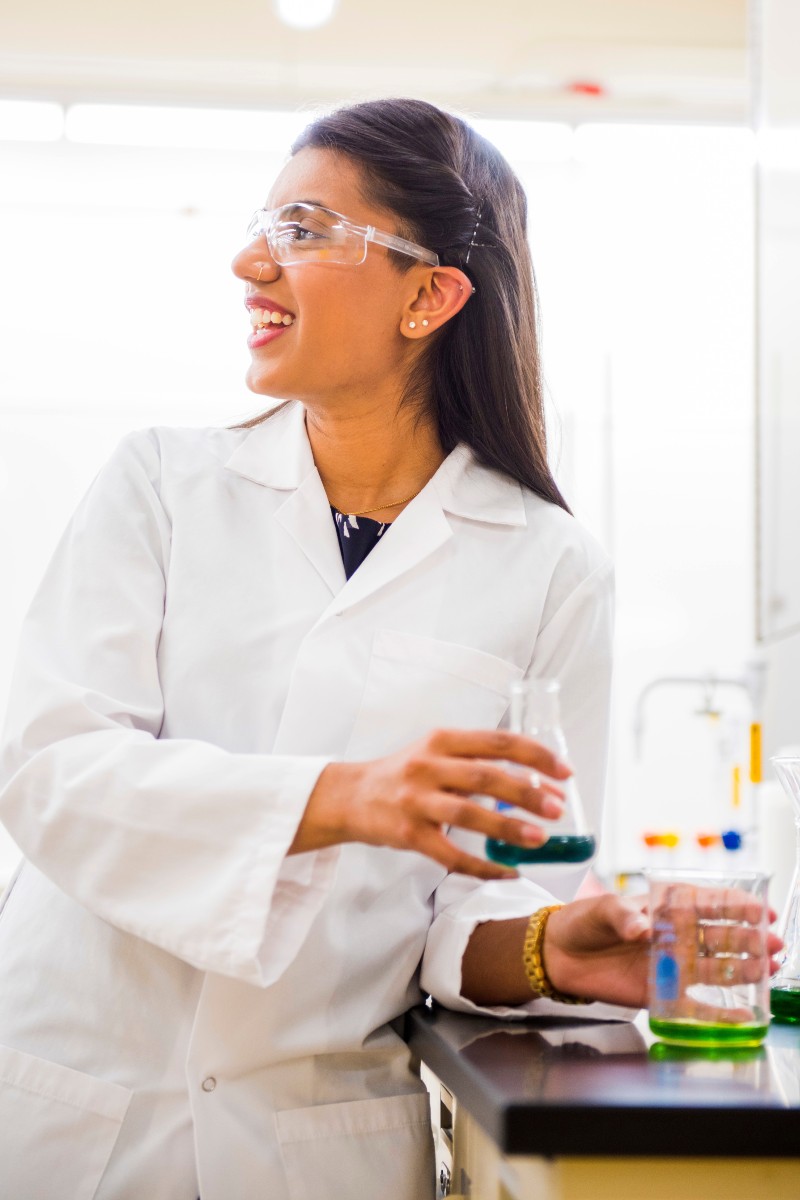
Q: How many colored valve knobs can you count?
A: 4